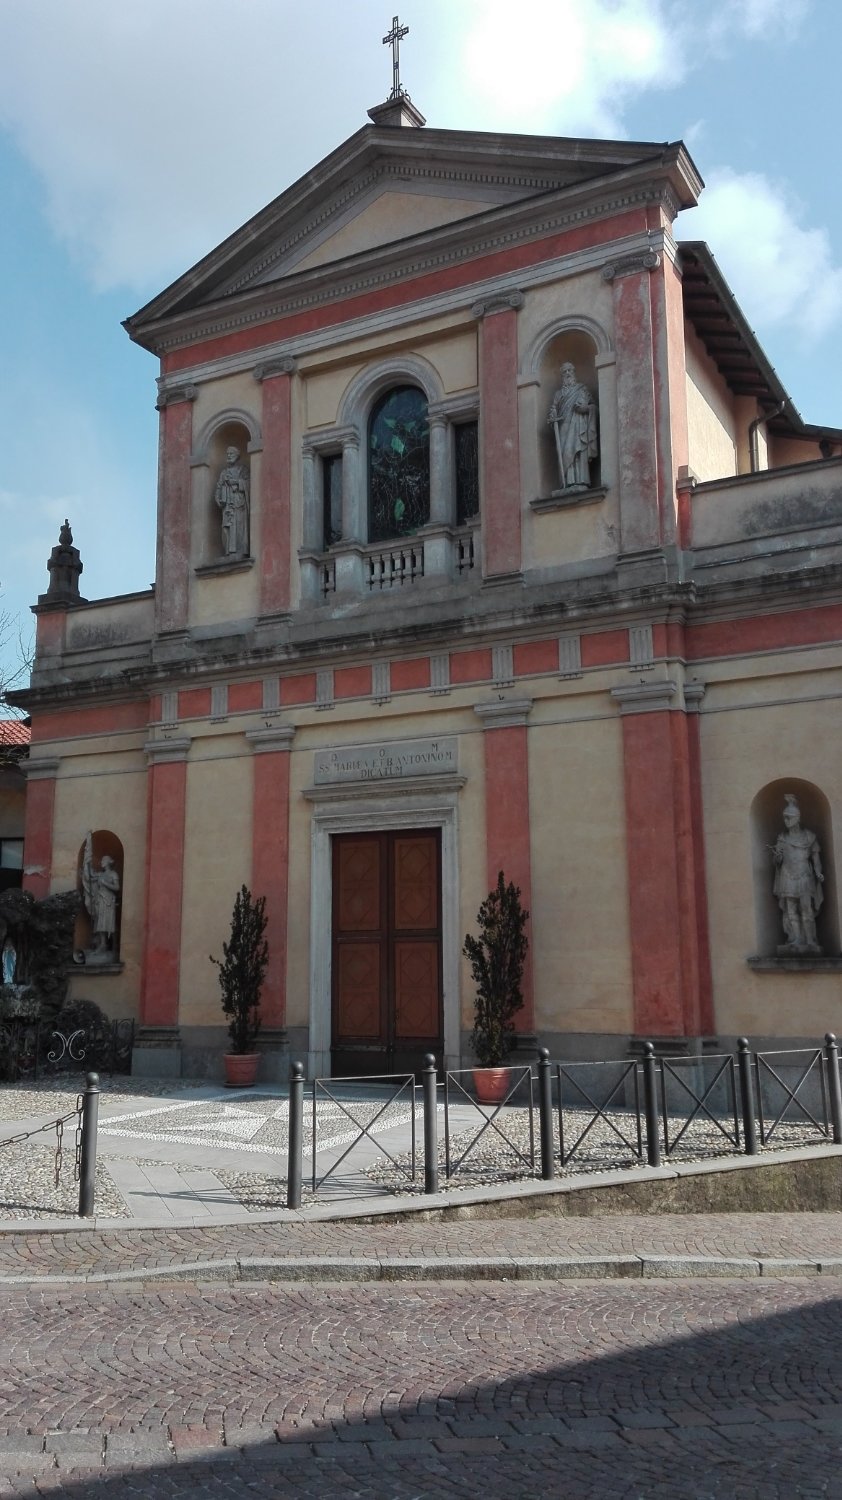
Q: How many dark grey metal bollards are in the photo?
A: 7